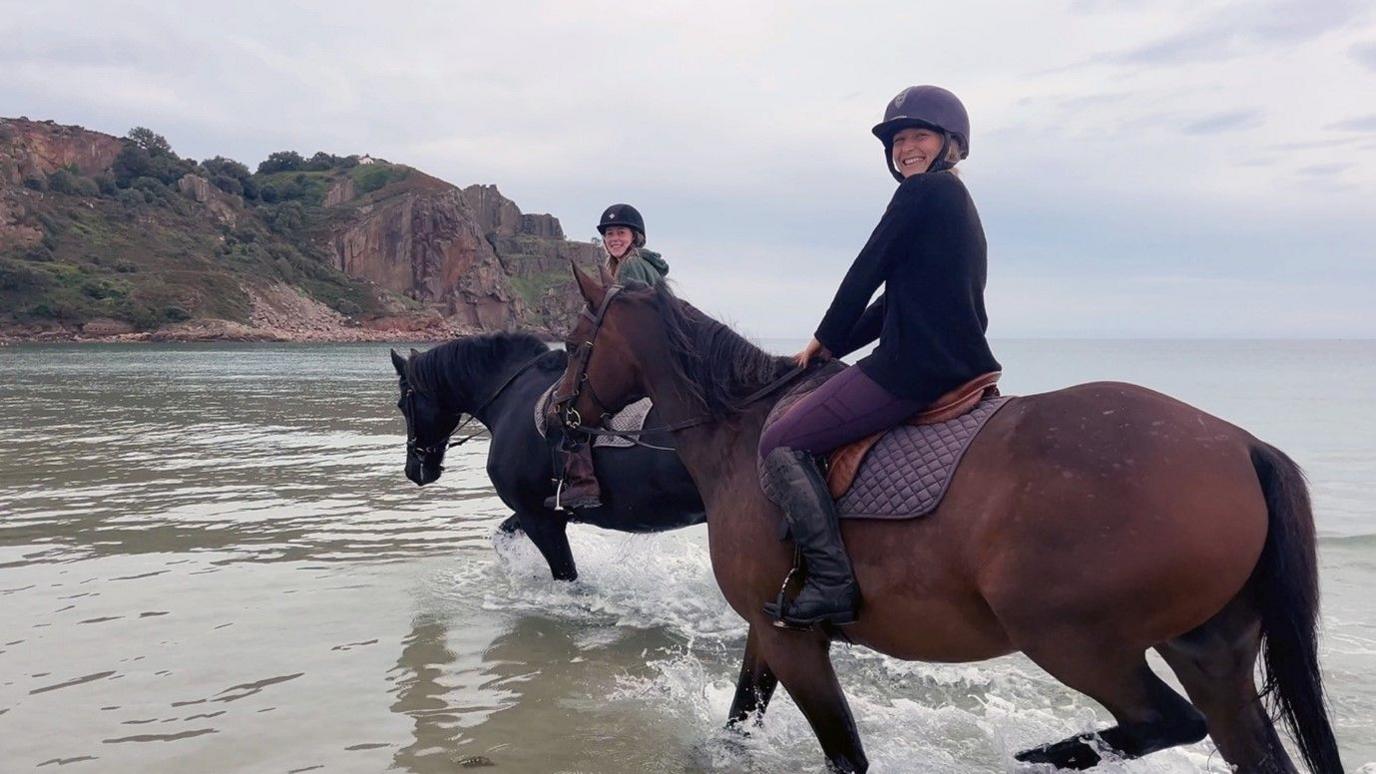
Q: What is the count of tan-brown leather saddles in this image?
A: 1